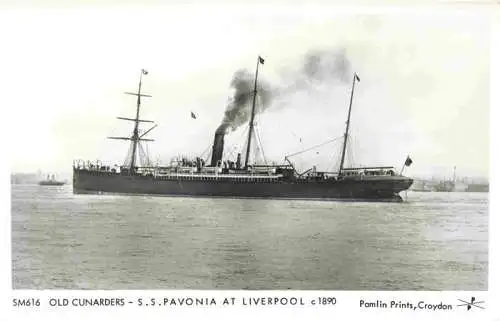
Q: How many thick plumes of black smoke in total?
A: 1